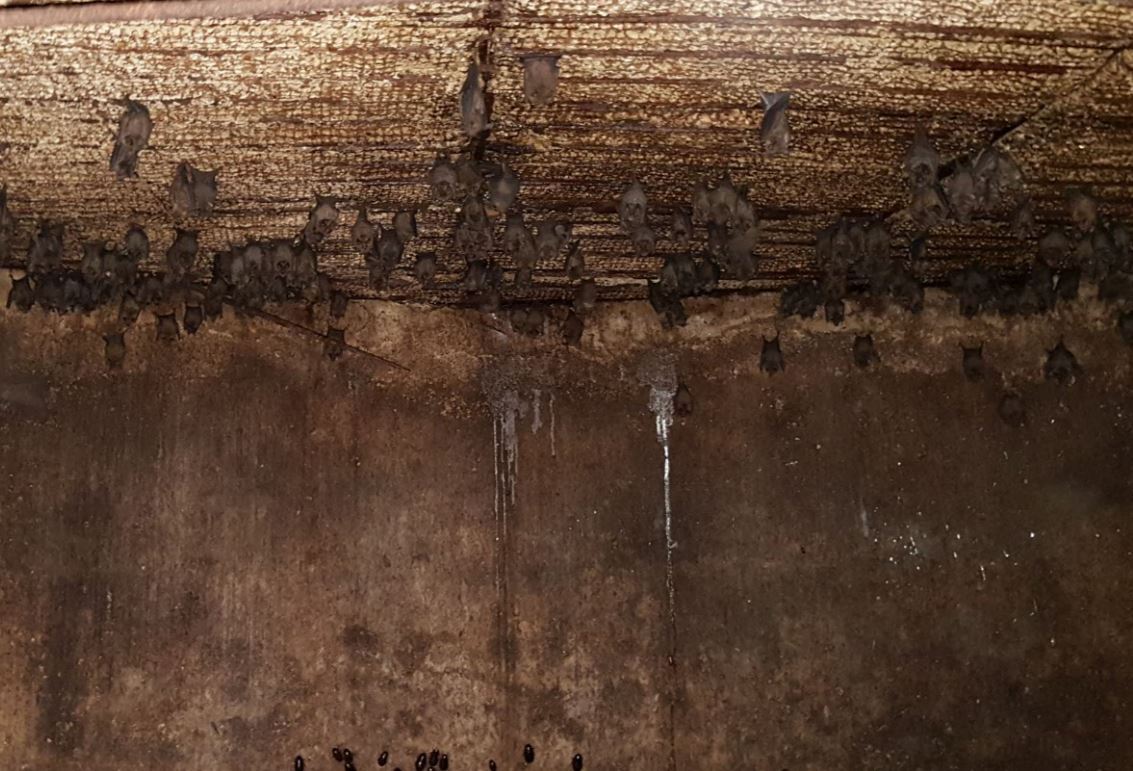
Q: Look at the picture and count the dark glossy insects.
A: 13